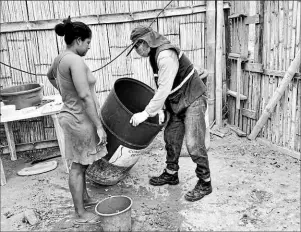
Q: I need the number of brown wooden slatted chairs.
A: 0